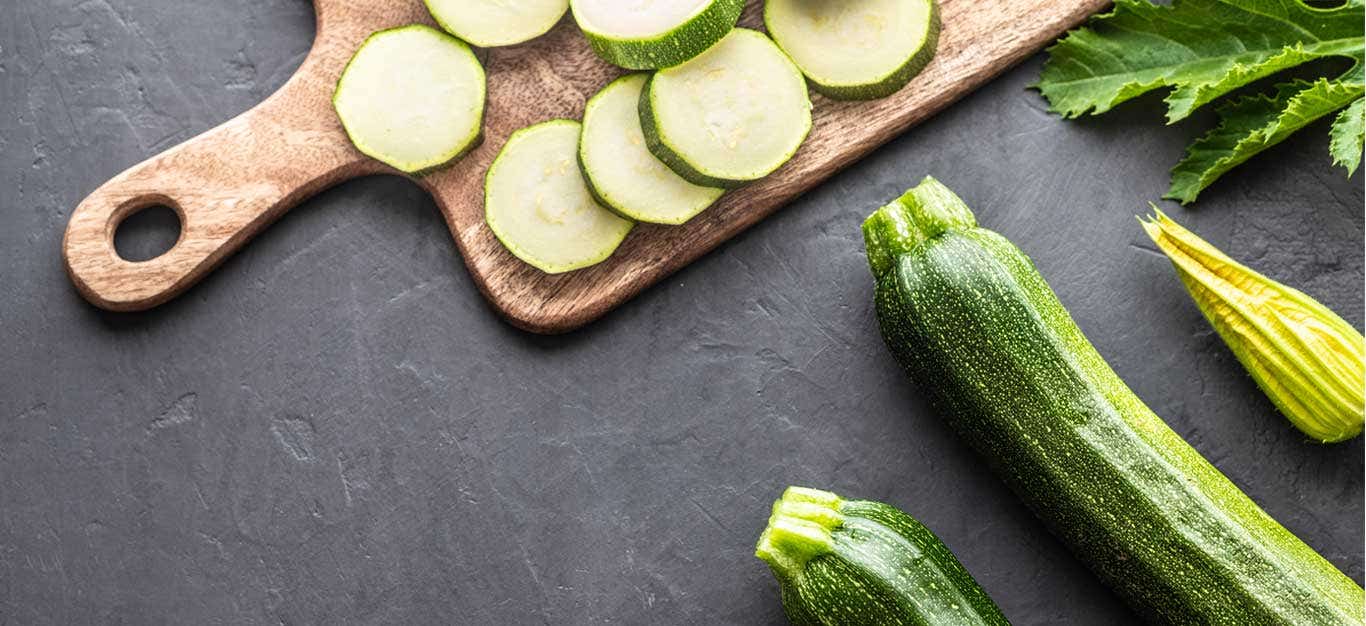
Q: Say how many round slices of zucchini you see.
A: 7